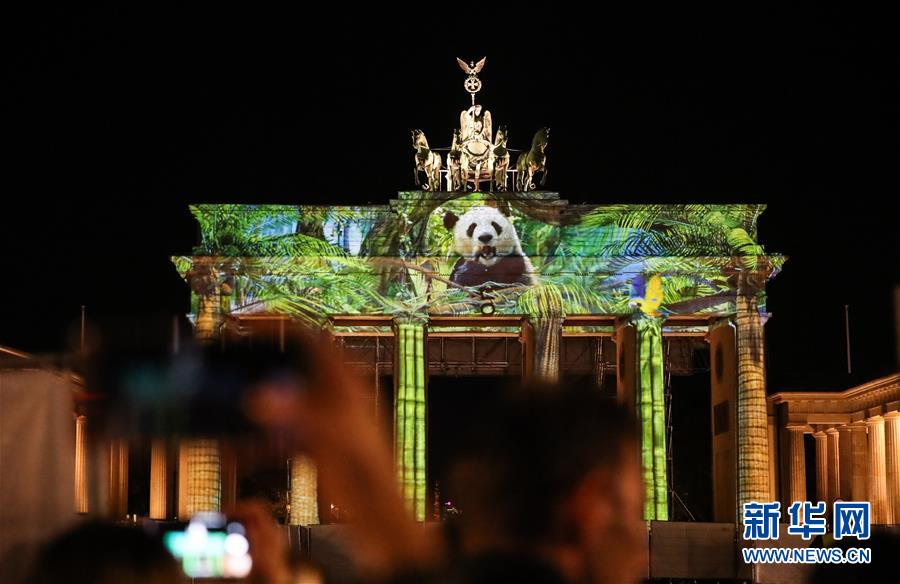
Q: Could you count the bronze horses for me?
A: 4